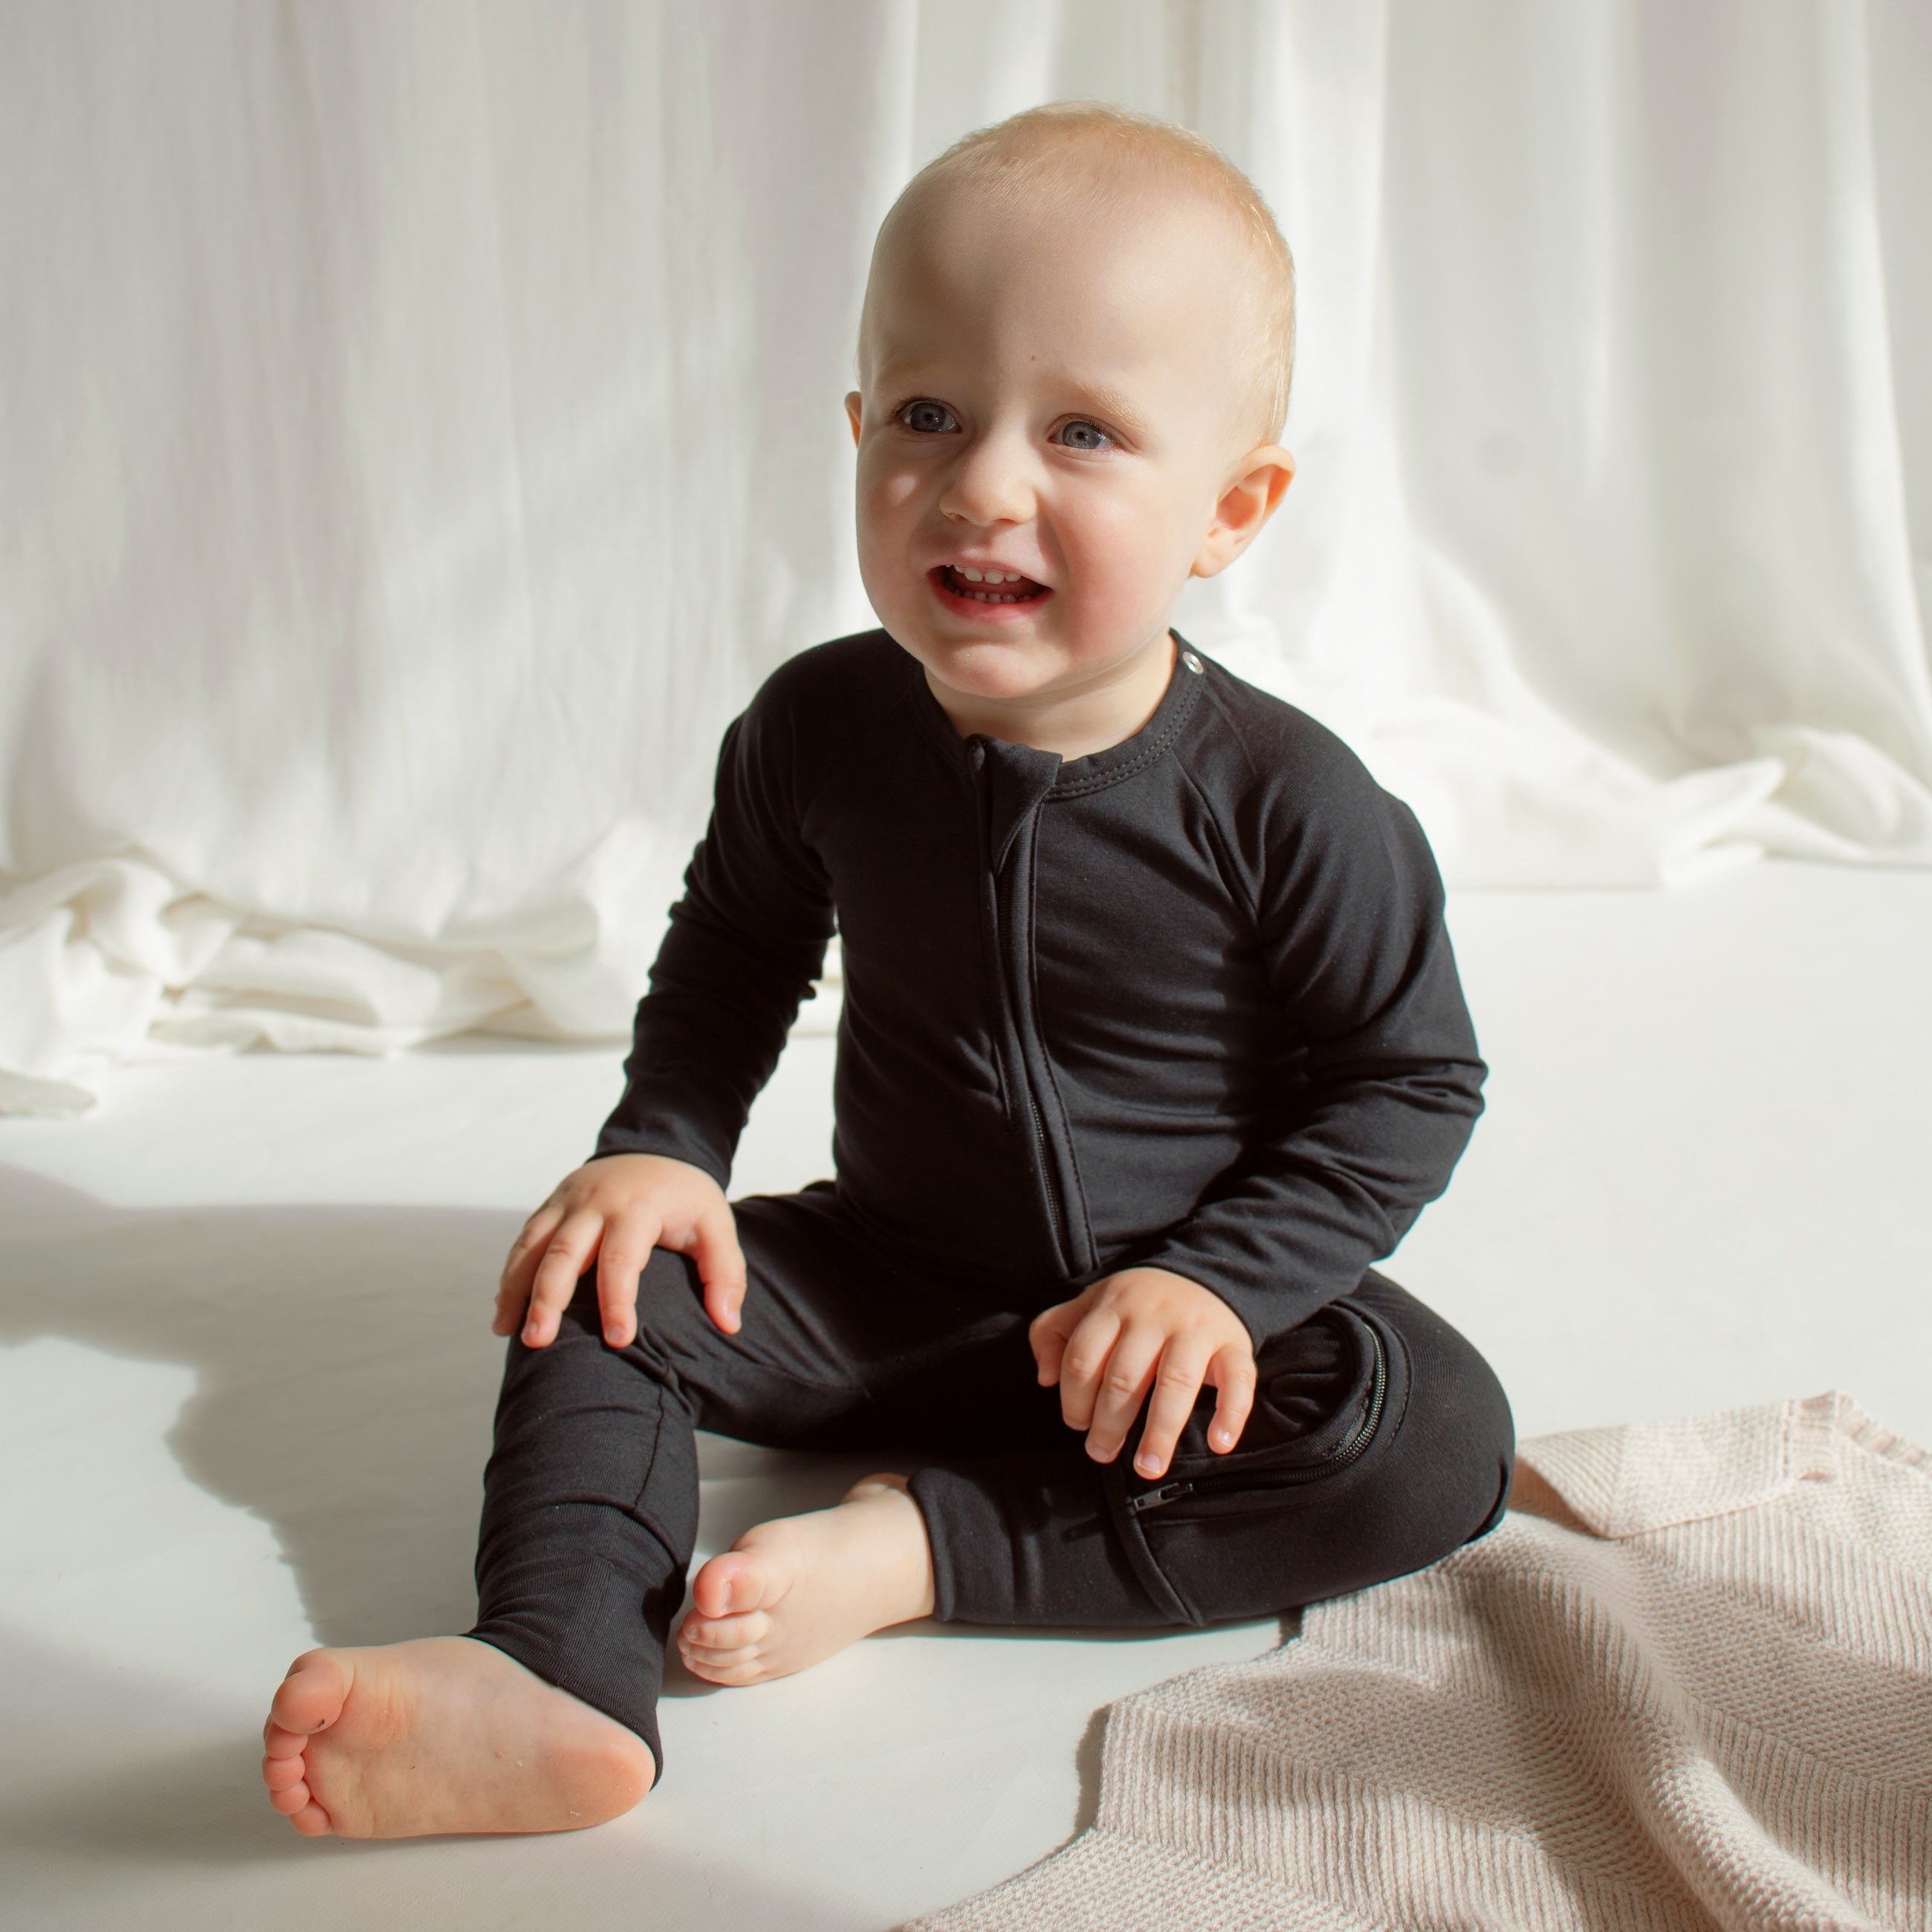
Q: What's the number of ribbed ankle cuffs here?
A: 2